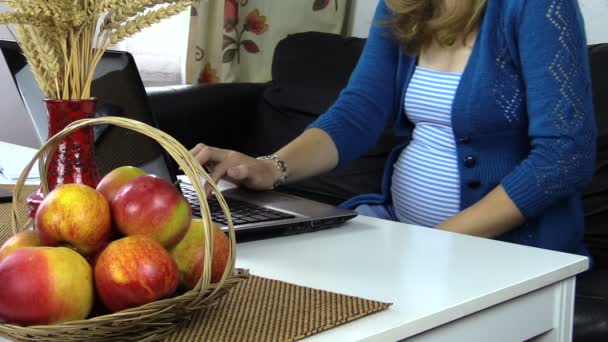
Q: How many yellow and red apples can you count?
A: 7